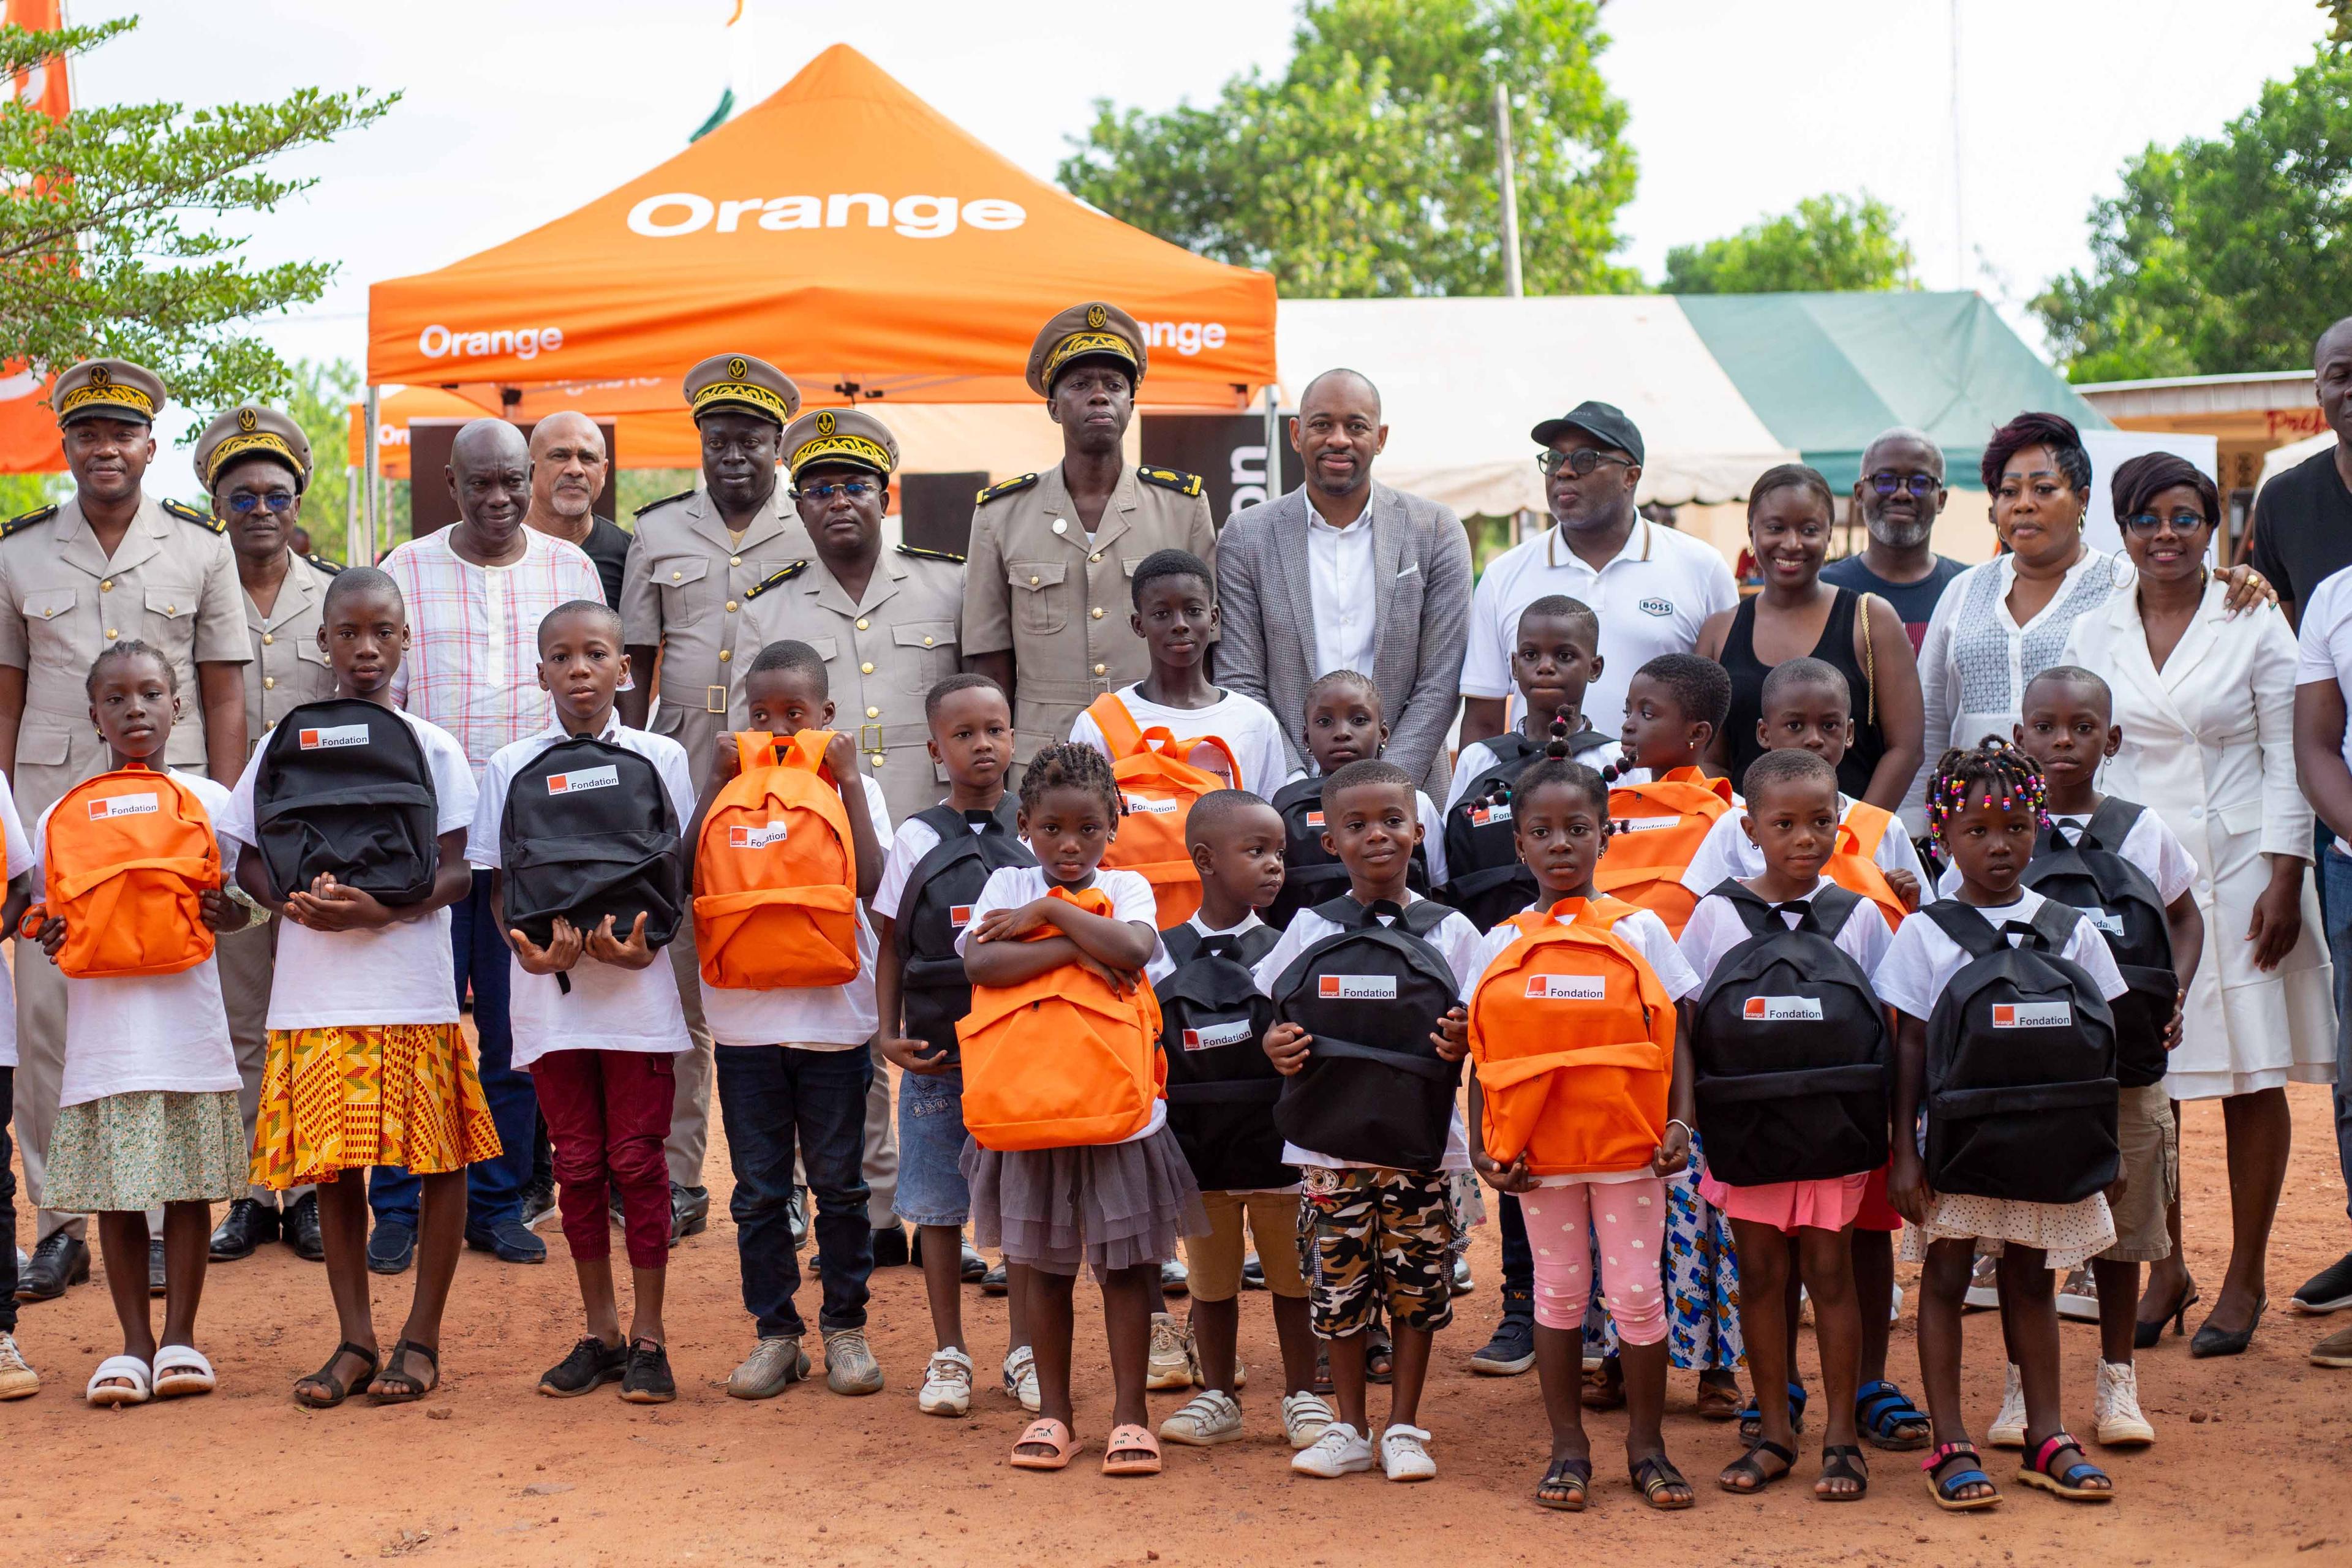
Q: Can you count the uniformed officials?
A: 5